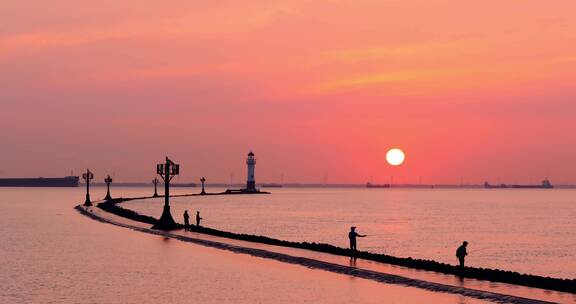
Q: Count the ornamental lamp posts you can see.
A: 5